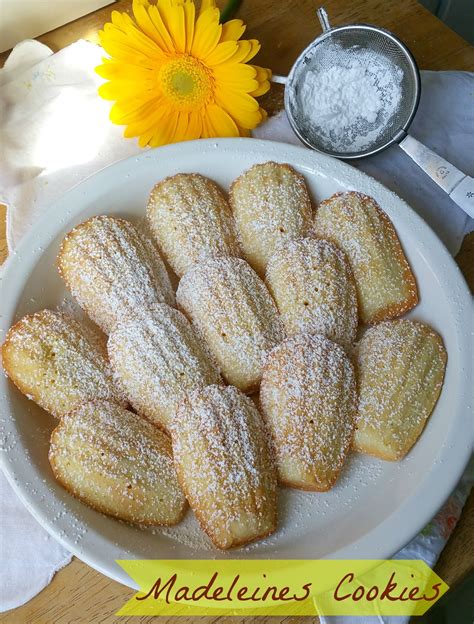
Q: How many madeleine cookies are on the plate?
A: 12